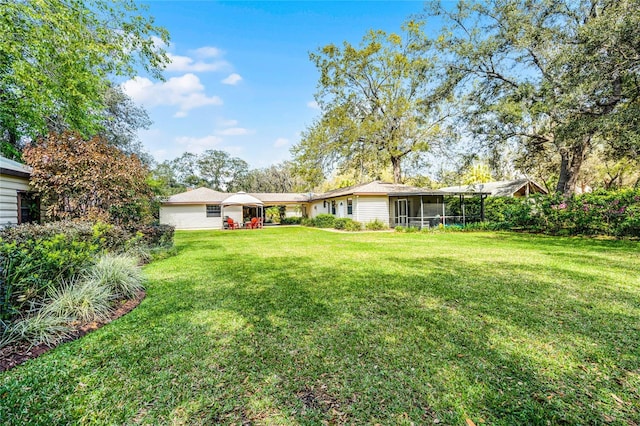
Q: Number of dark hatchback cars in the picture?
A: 0